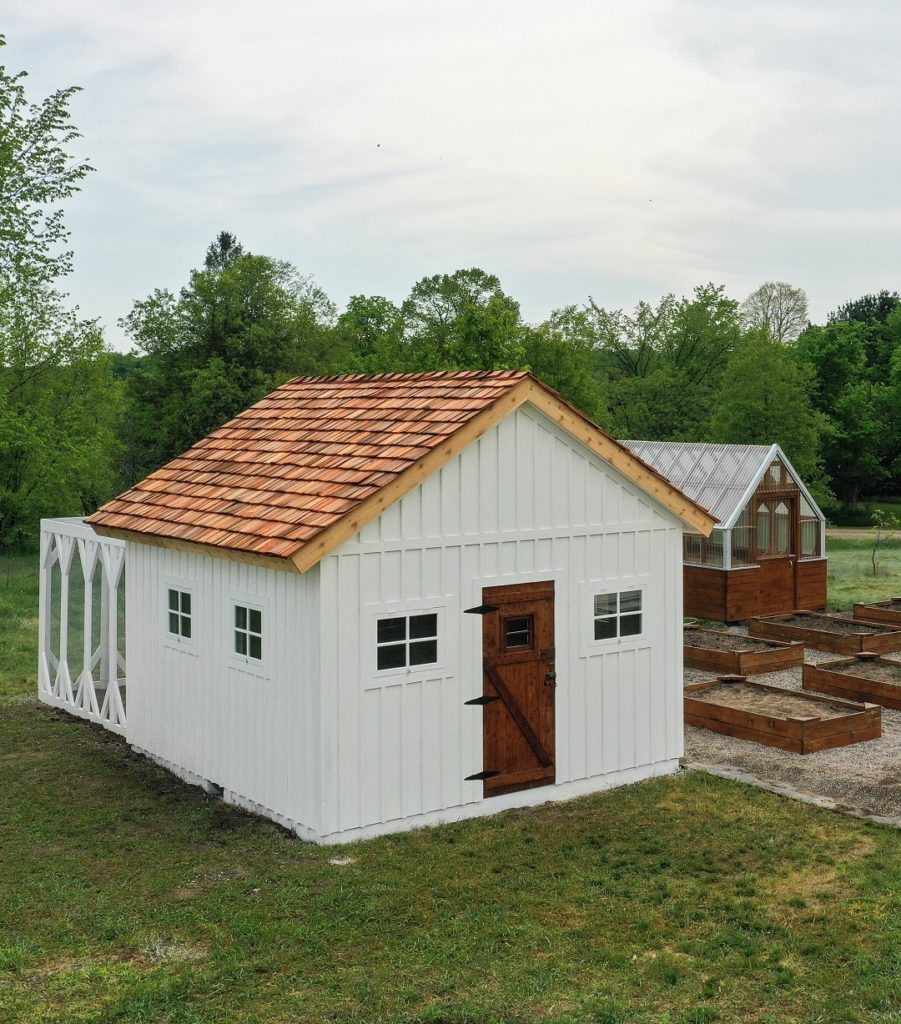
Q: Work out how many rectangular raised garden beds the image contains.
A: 5